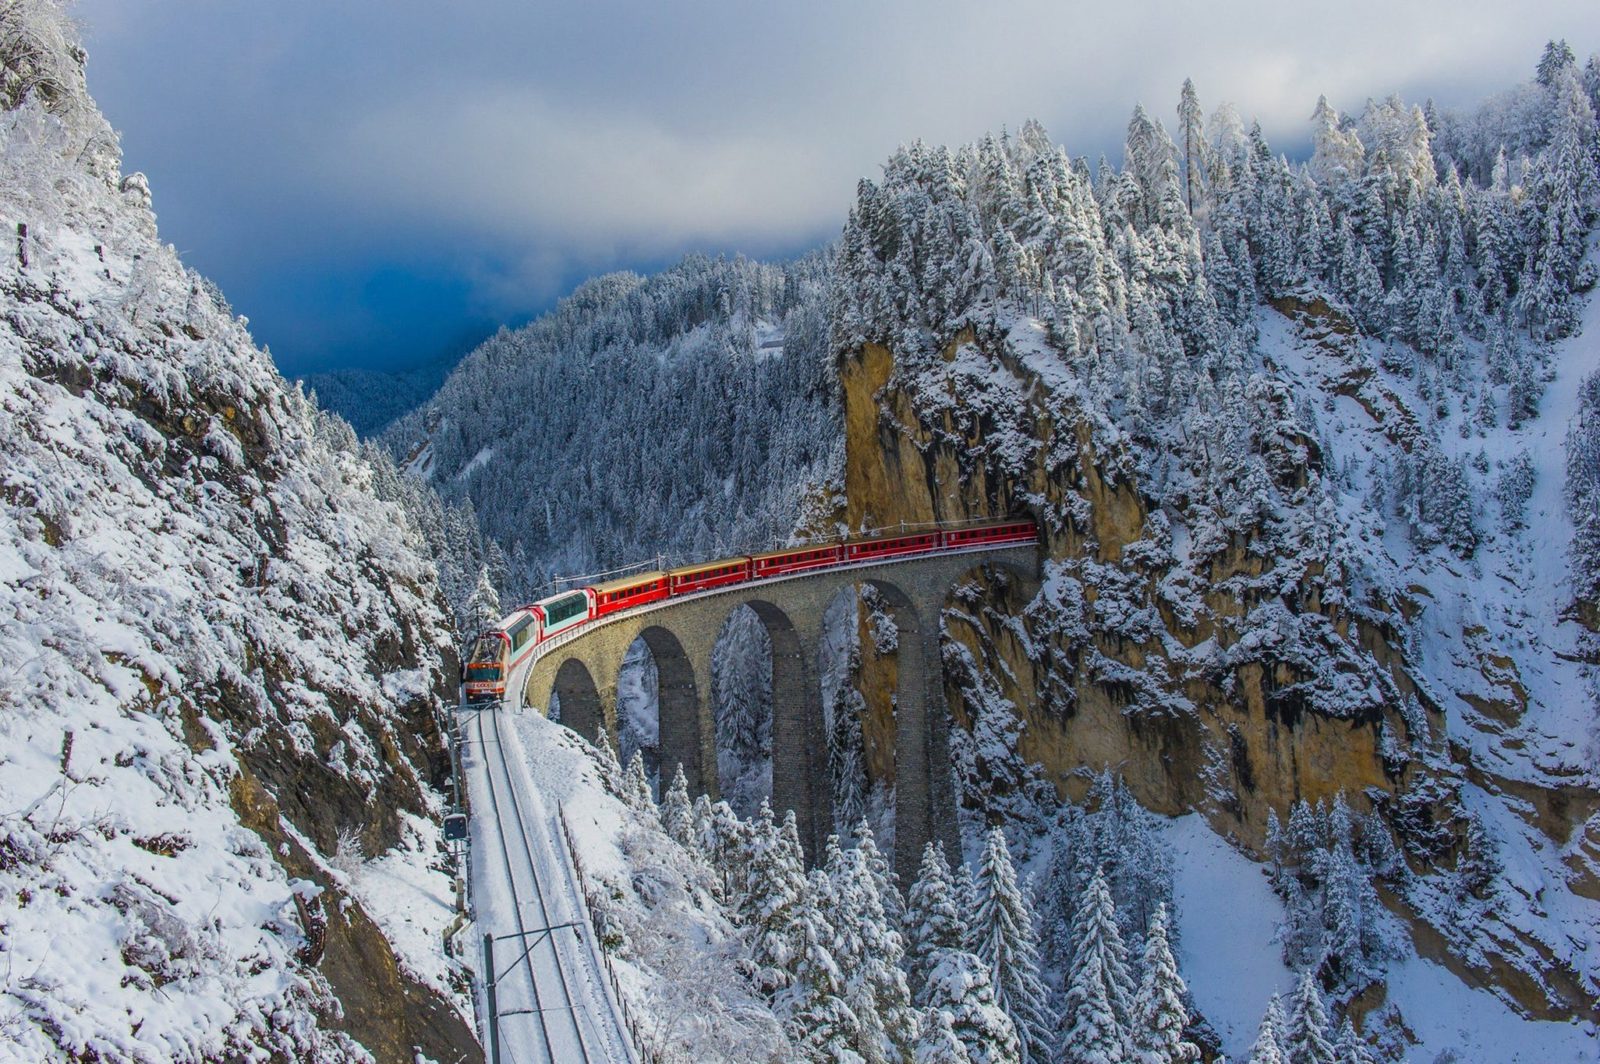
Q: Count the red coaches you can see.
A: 5